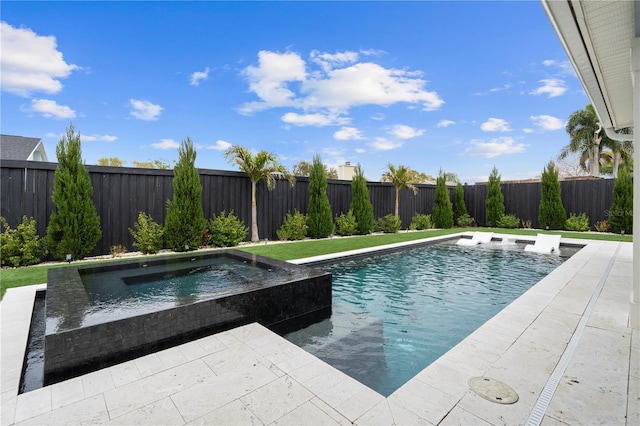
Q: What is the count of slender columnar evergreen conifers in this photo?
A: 9